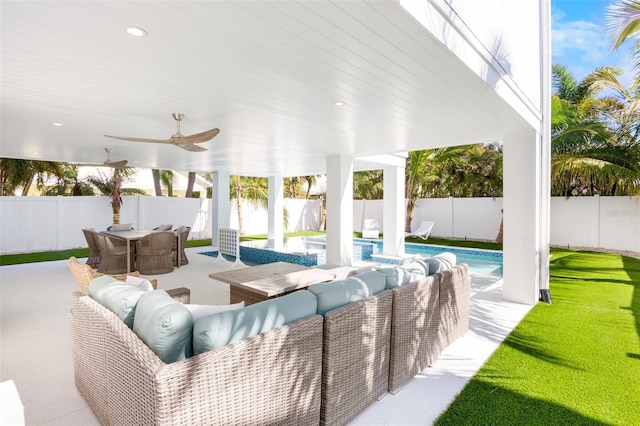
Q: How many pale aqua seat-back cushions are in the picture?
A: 6